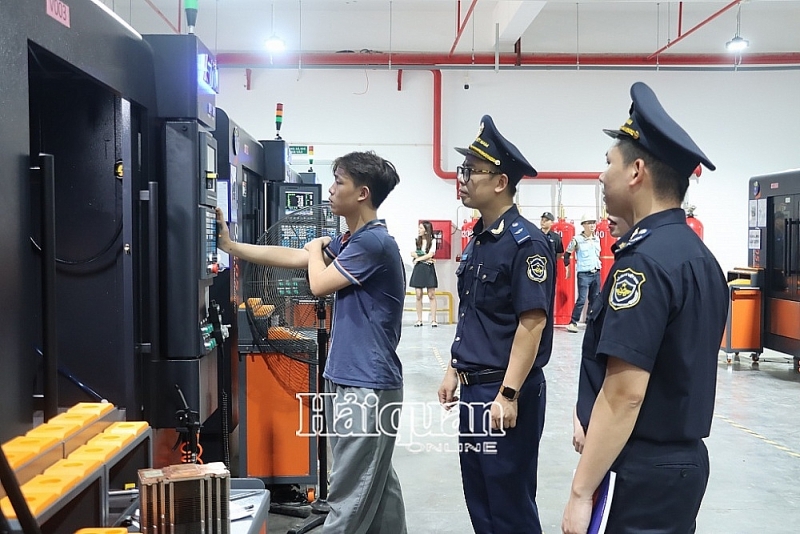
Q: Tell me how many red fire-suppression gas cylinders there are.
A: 4